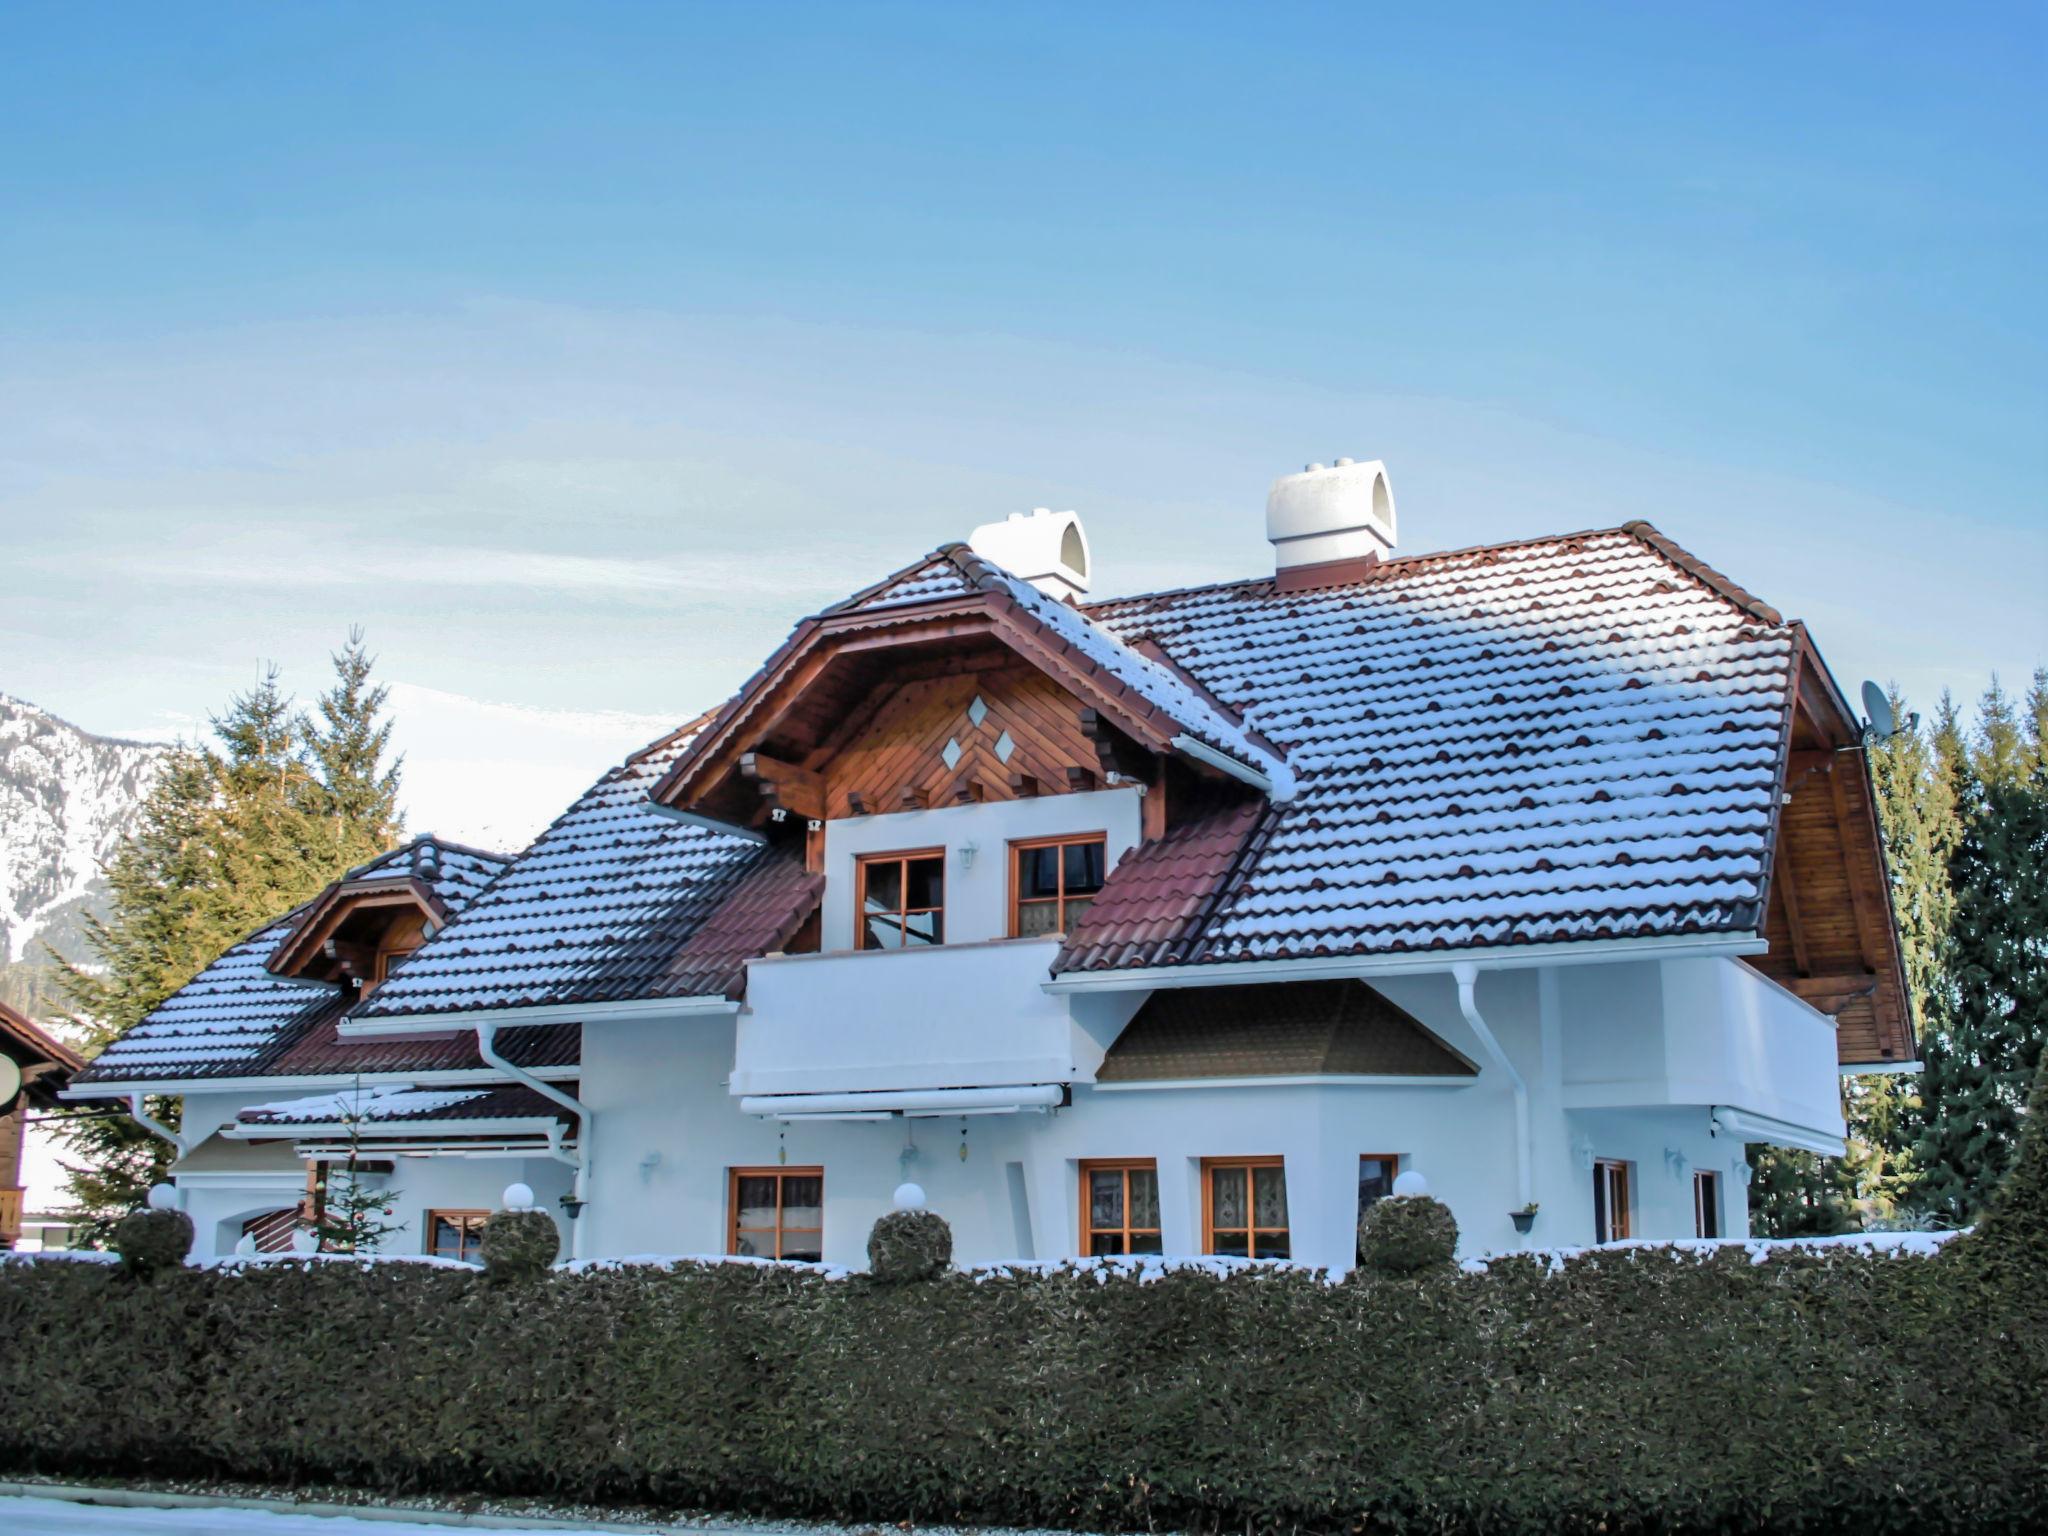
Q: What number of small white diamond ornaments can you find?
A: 3